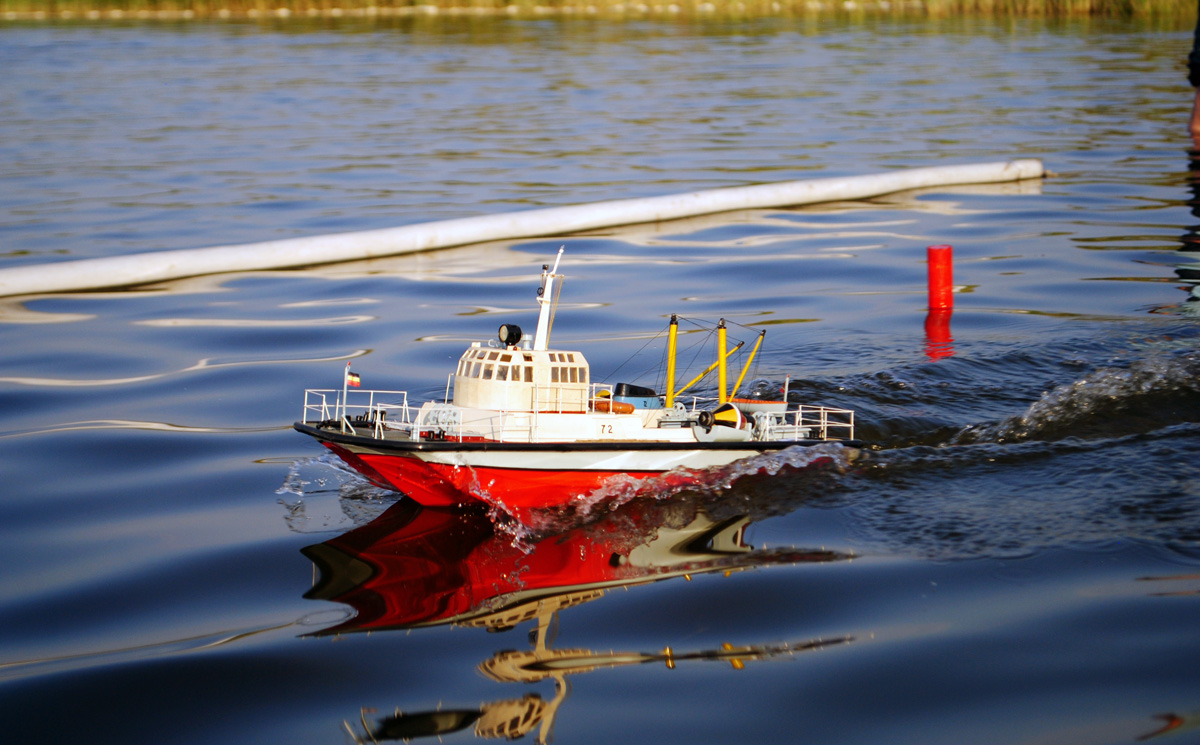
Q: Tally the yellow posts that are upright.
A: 2